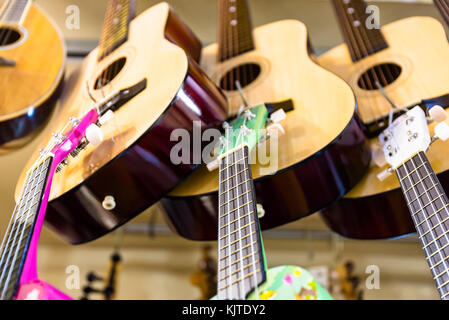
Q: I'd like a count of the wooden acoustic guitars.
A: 4